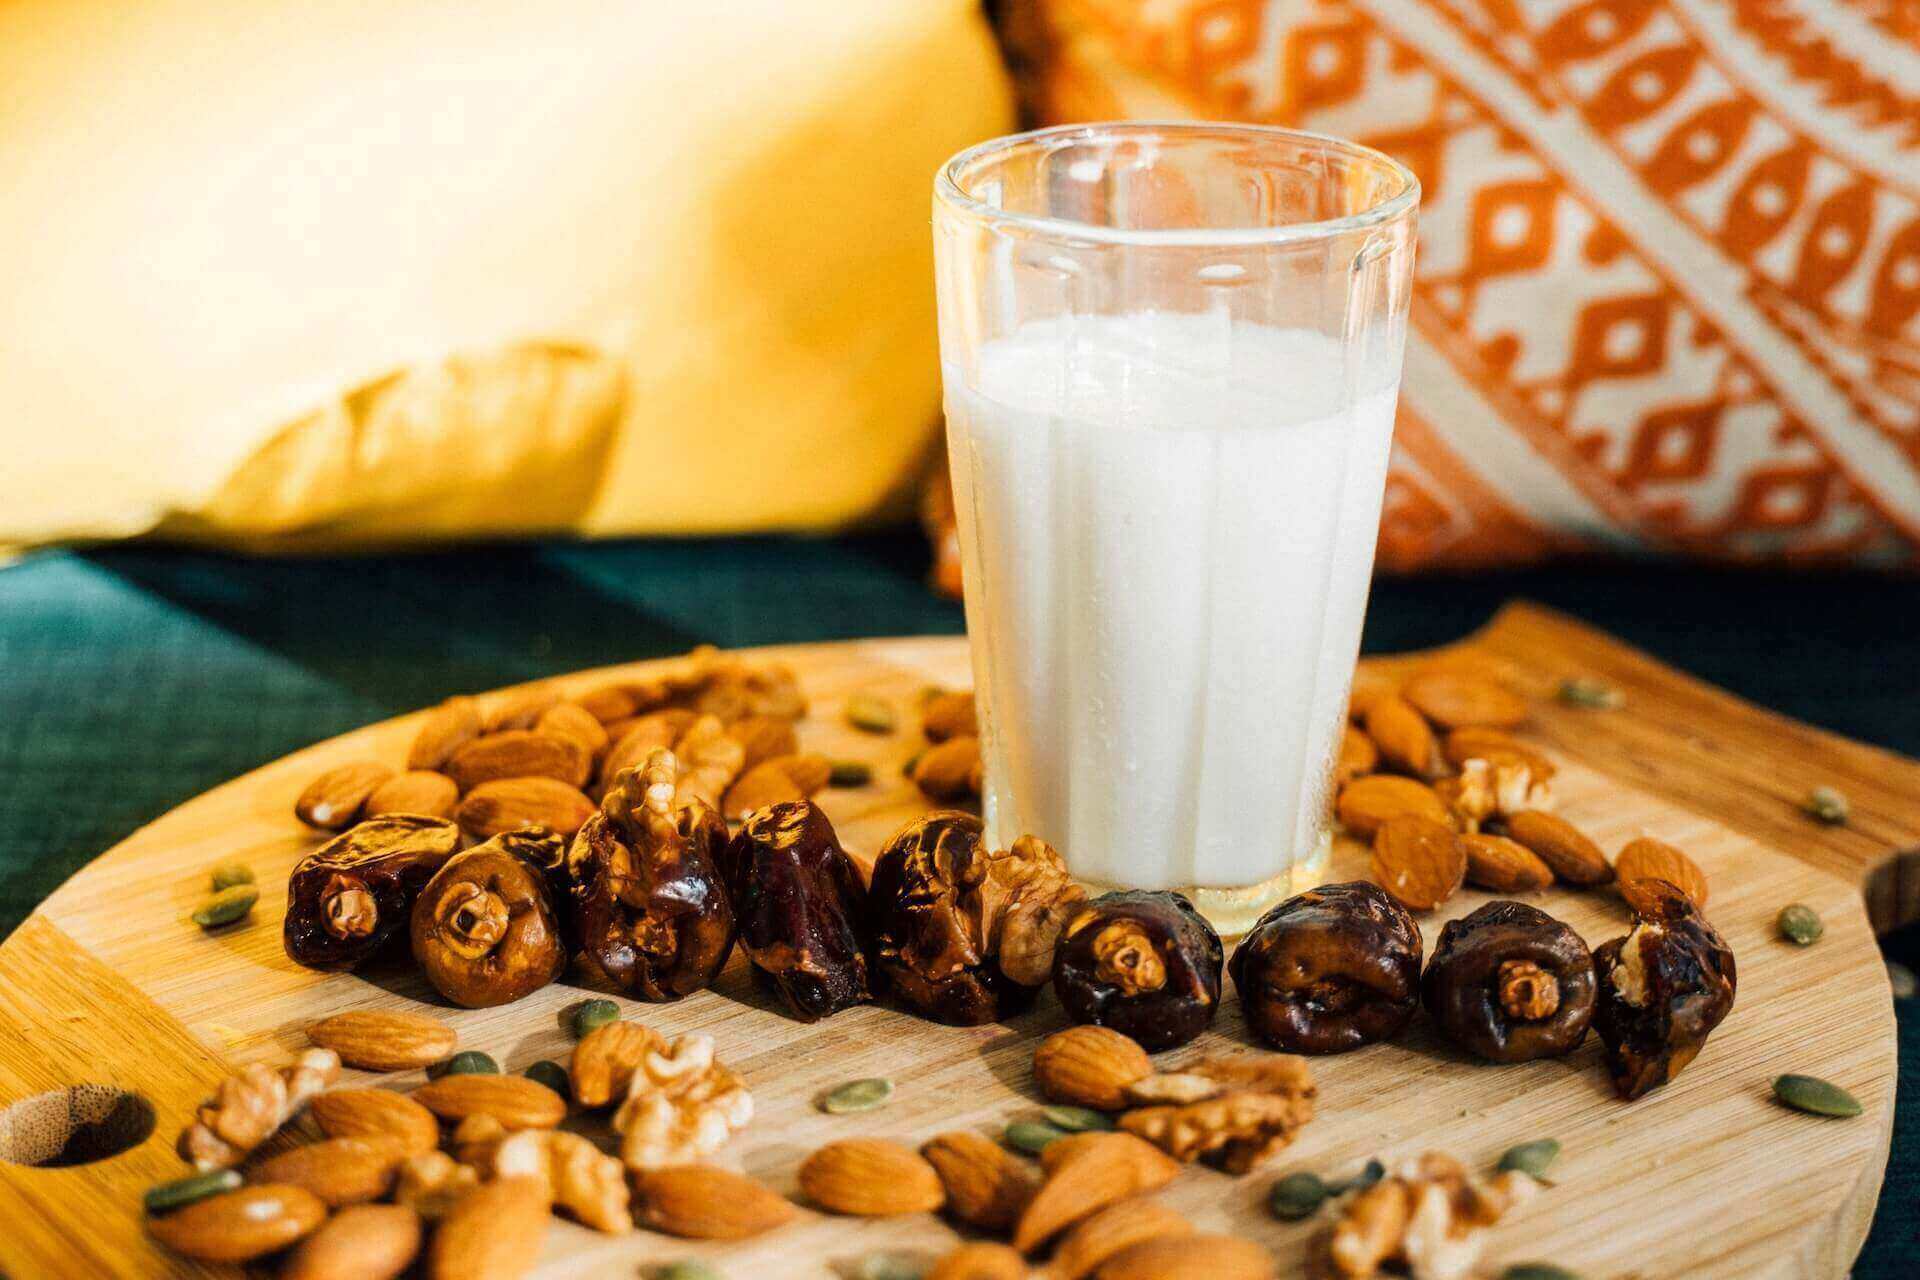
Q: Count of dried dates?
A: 9